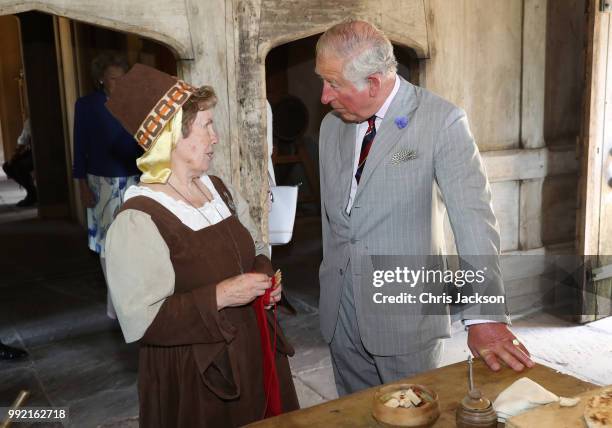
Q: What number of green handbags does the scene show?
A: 0